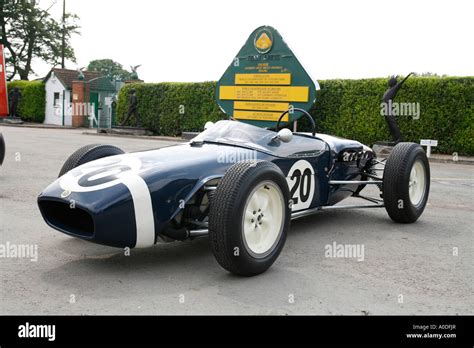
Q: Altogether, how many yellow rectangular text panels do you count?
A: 4